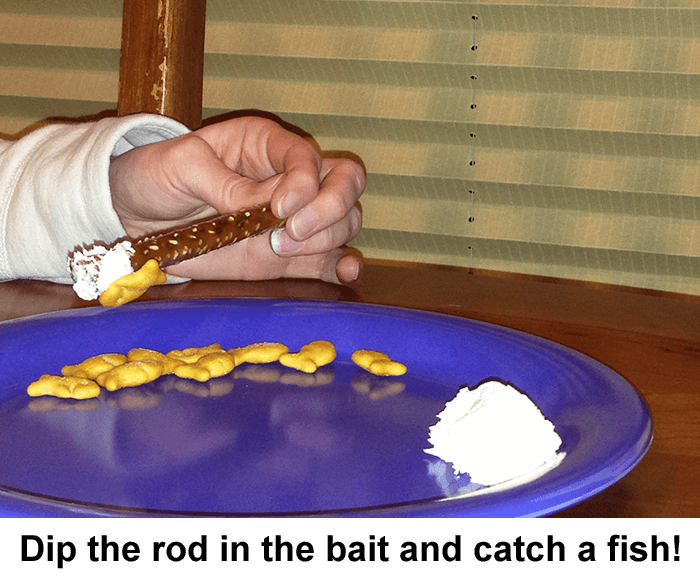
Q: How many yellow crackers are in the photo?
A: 10